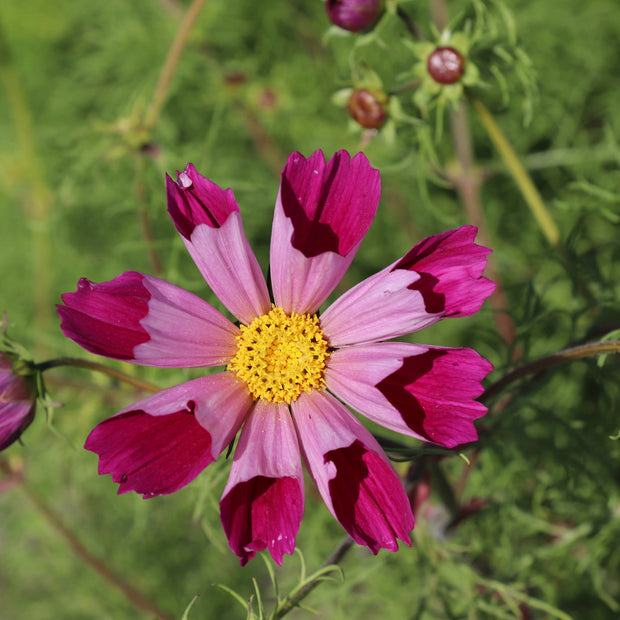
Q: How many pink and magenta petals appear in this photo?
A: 8